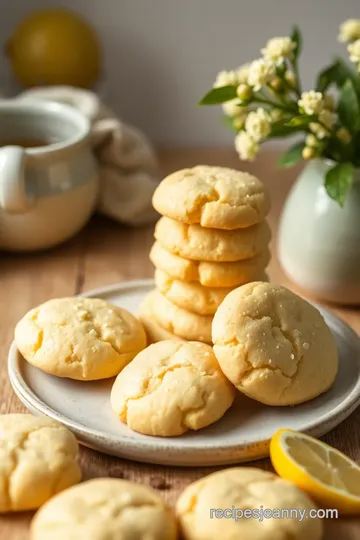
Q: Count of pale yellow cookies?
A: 11